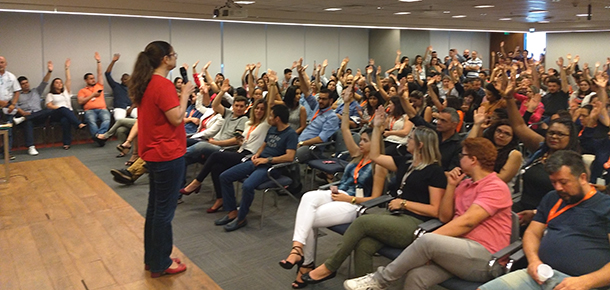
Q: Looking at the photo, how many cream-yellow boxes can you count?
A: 0